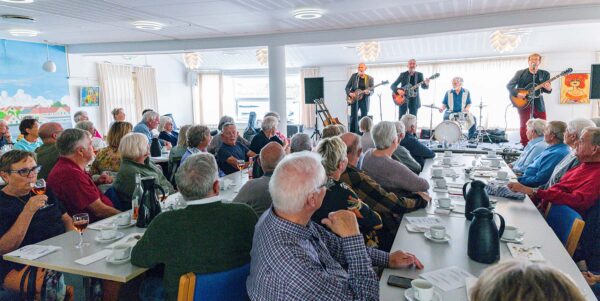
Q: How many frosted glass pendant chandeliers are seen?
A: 4